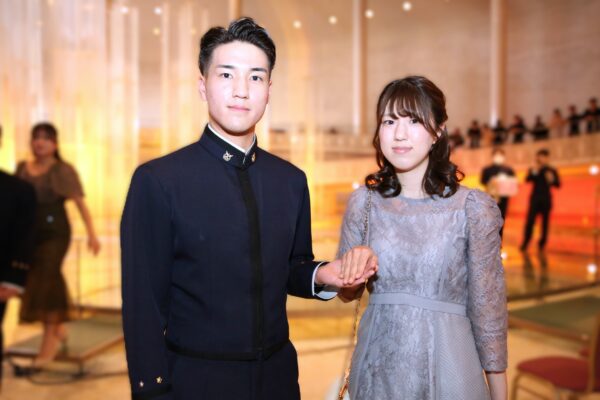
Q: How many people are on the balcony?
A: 9